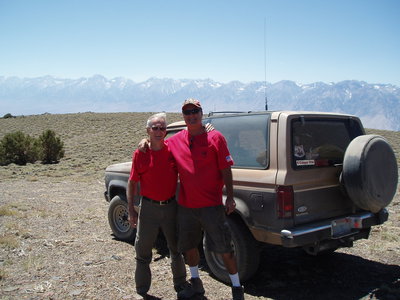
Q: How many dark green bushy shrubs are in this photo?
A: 2